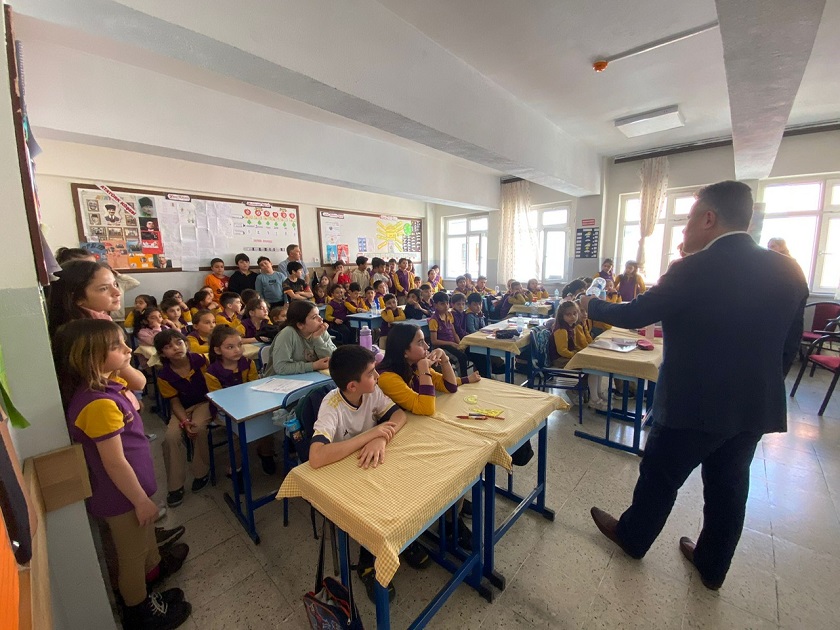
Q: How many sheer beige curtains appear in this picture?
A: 2